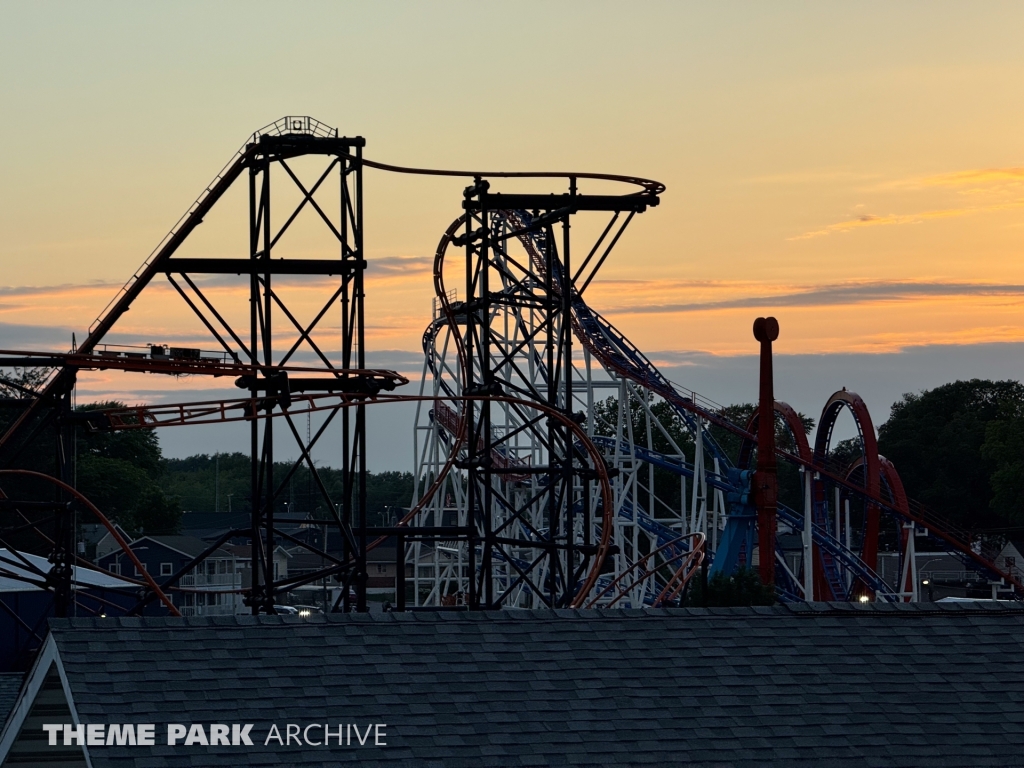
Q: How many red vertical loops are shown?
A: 3